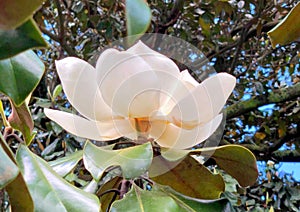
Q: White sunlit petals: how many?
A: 7